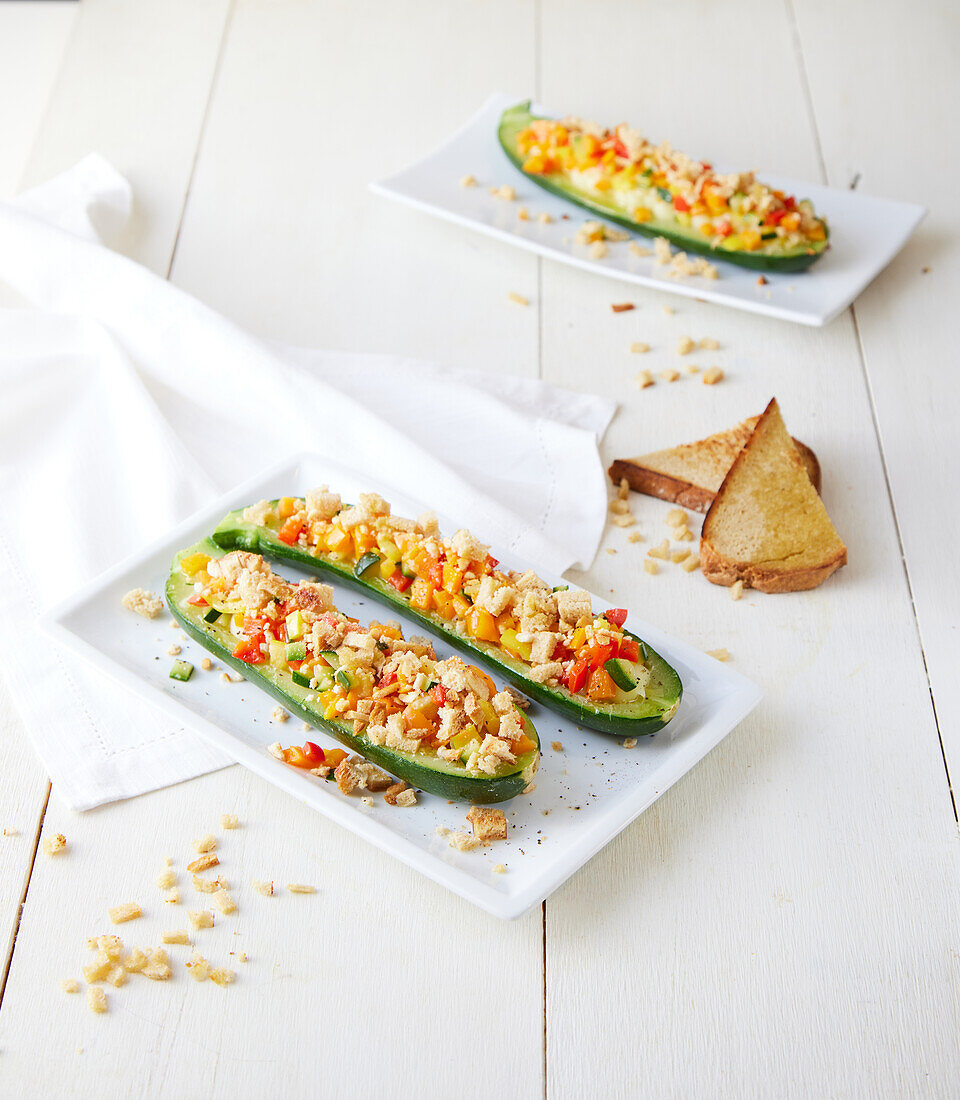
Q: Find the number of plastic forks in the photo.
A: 0